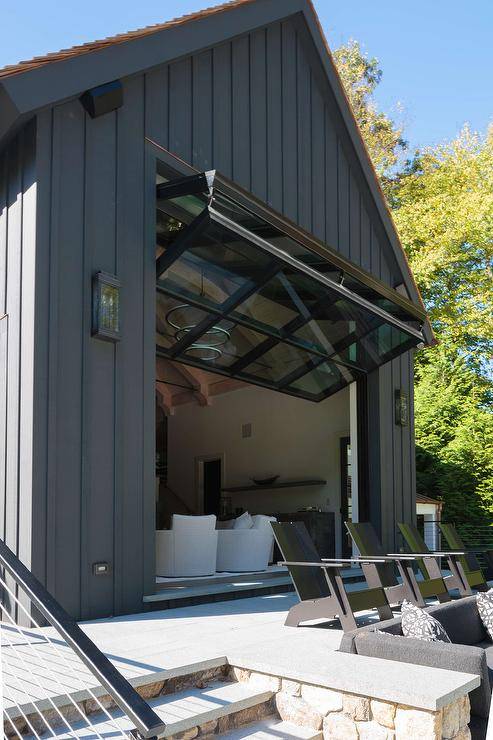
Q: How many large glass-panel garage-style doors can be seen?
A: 1